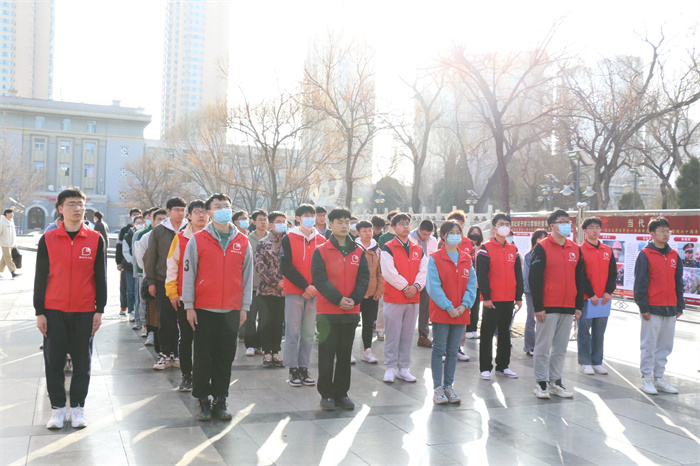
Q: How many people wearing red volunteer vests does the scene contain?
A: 12